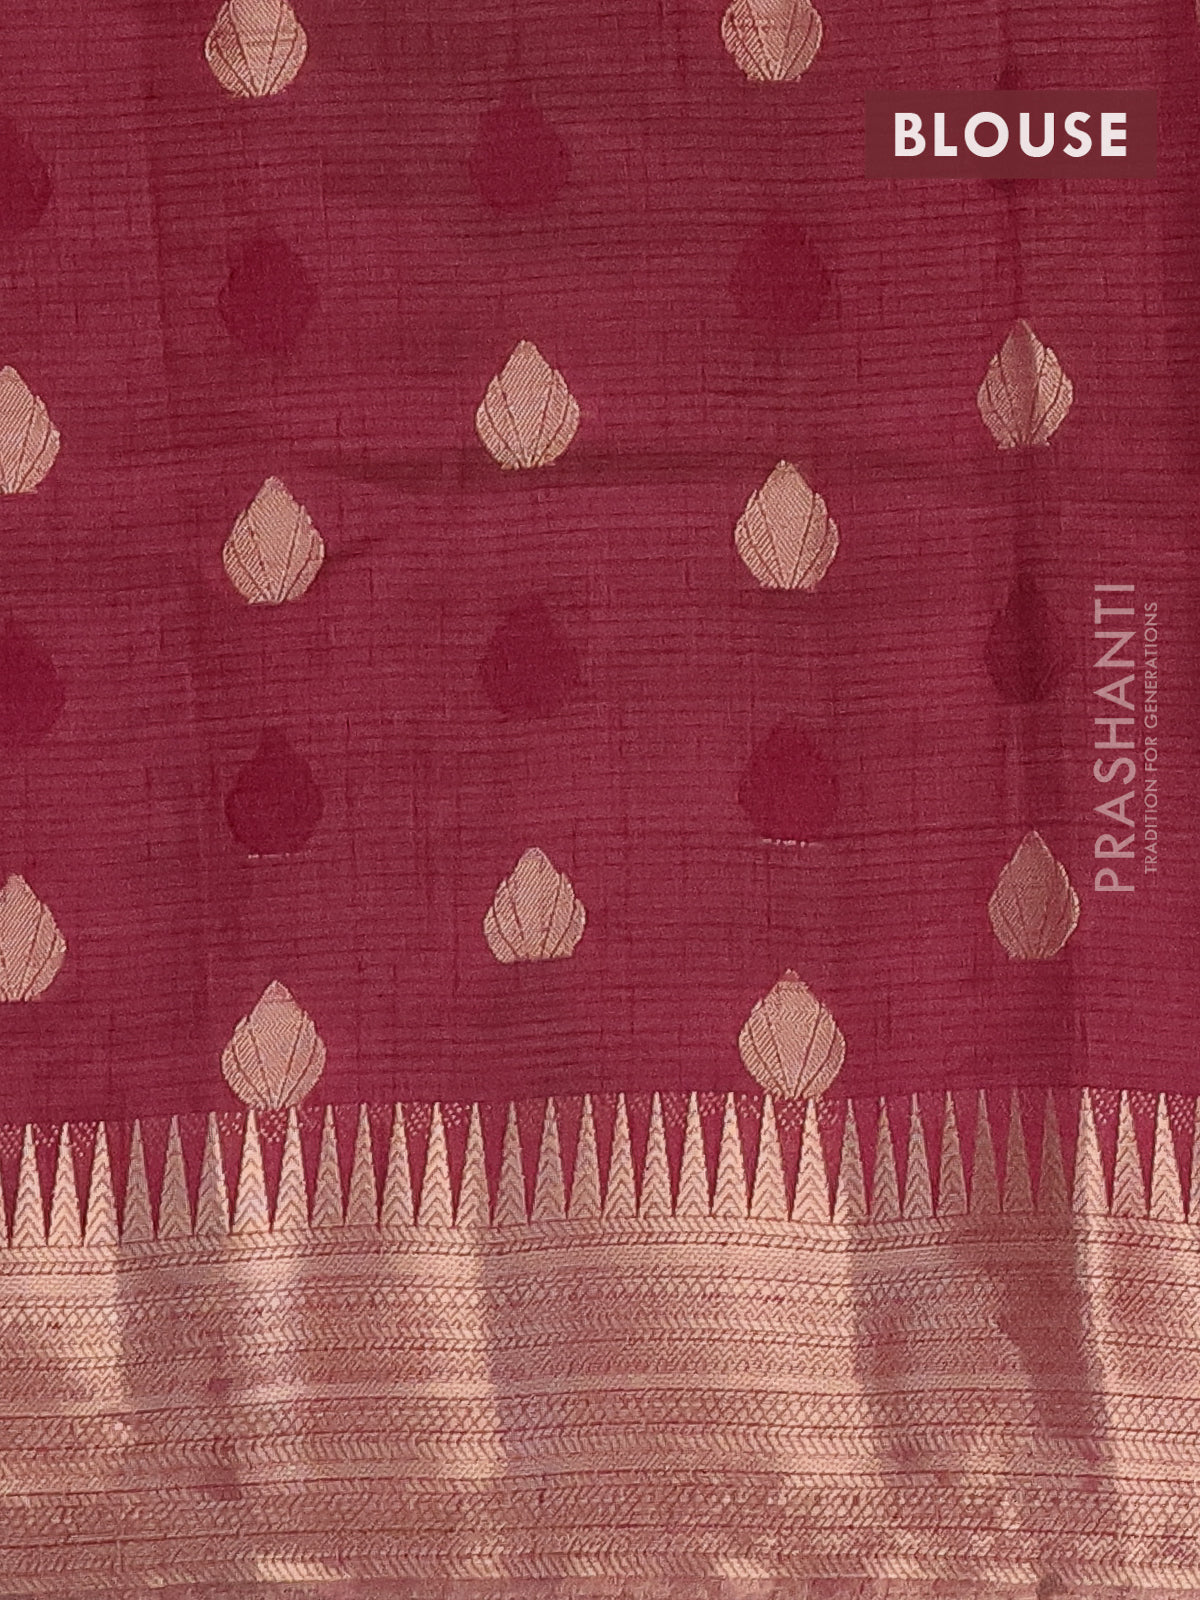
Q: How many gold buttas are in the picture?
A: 12